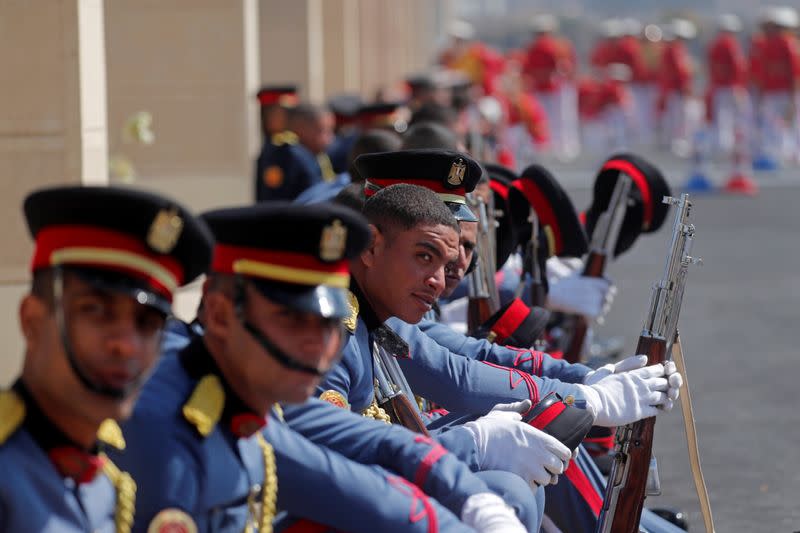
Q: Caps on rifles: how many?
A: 3